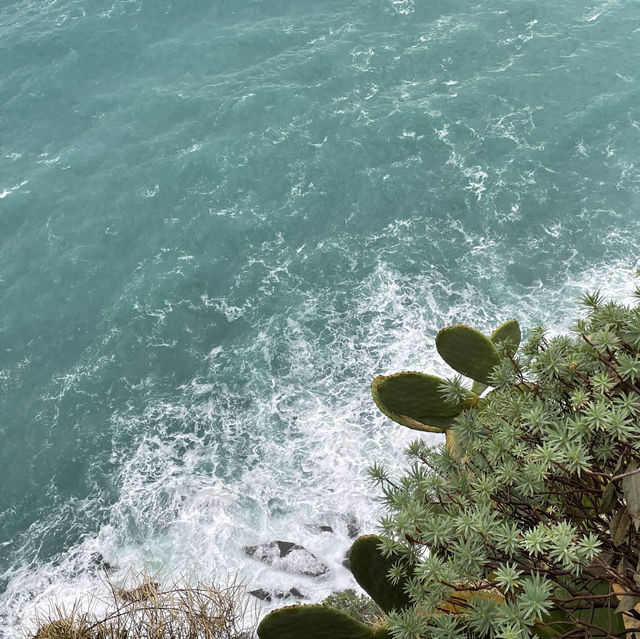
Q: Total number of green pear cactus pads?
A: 5